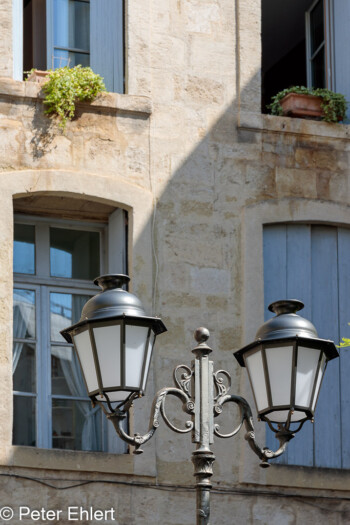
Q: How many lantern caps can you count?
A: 2